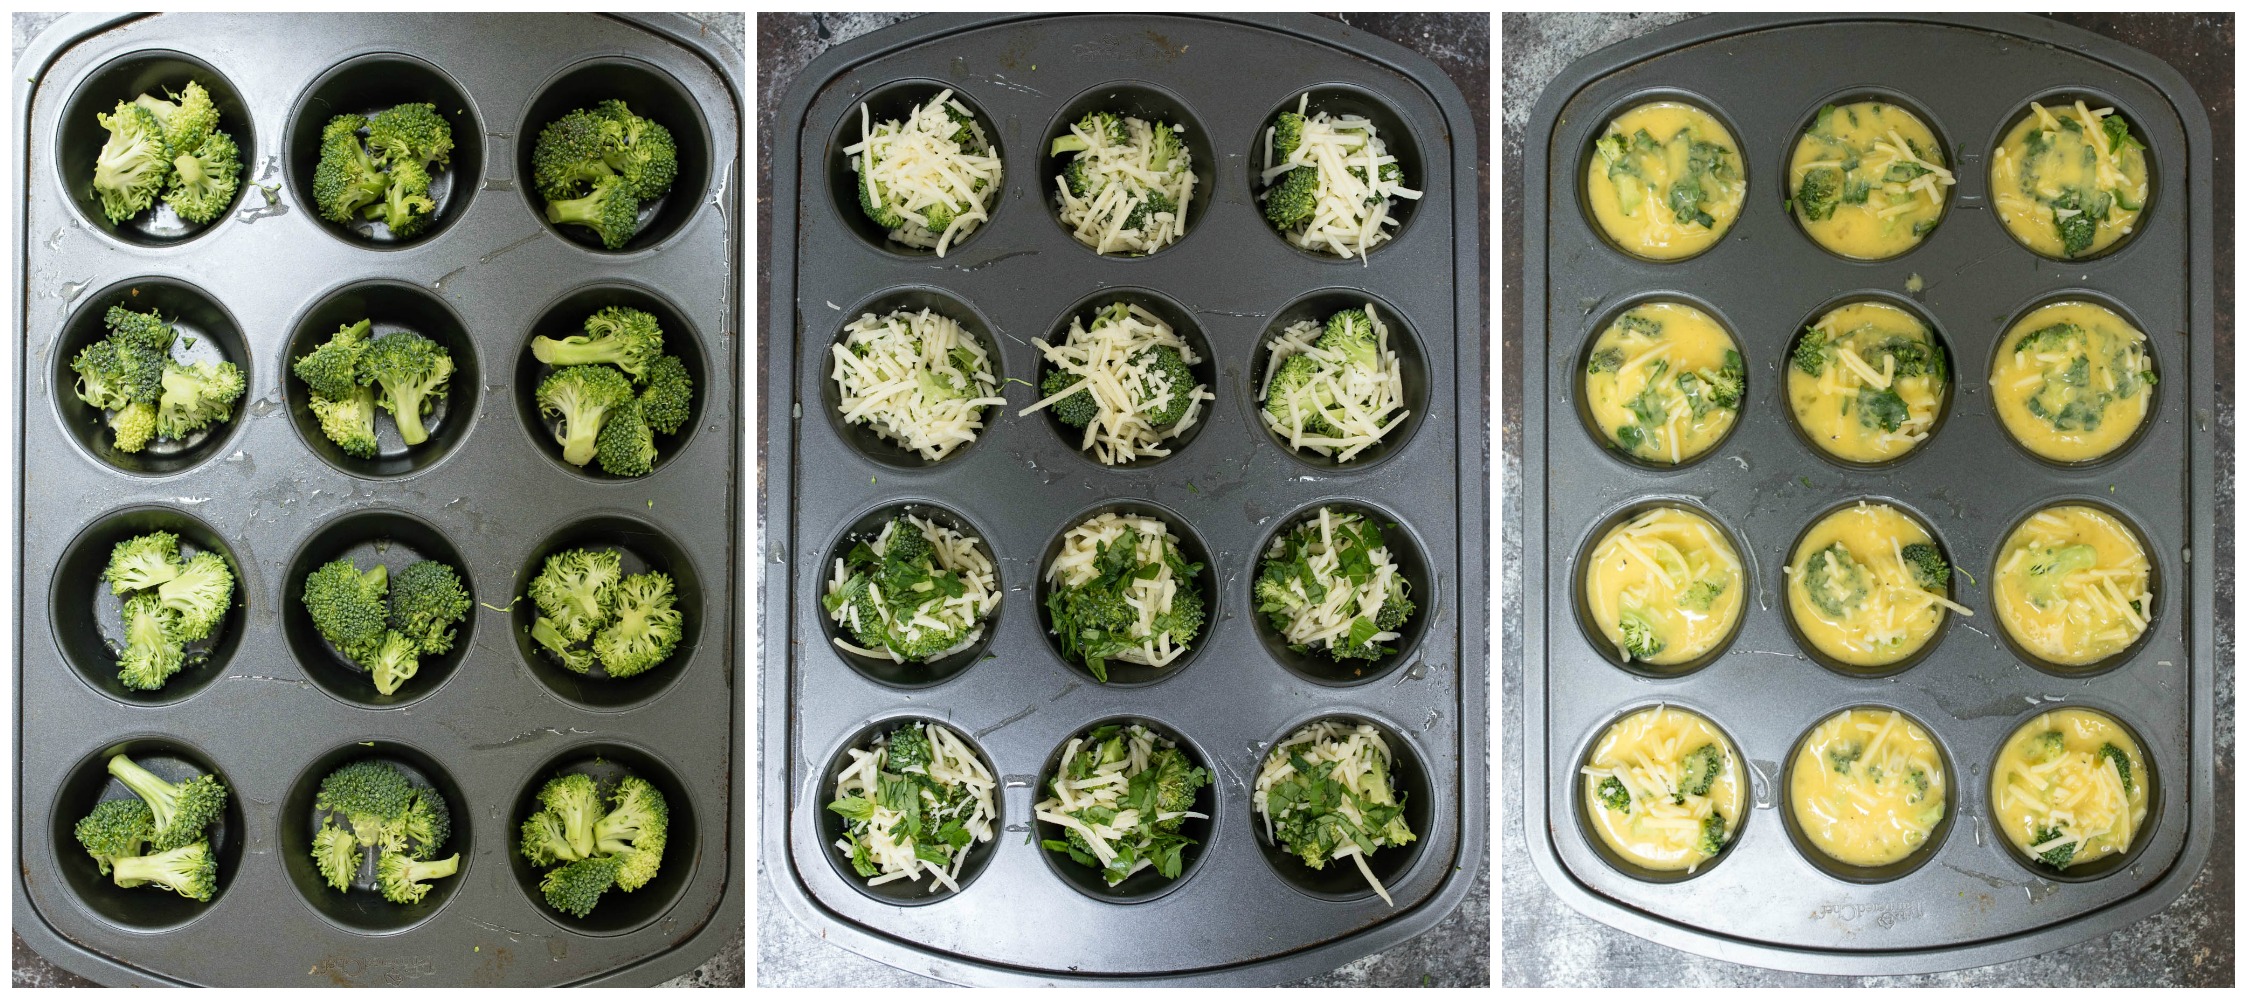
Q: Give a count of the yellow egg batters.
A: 12